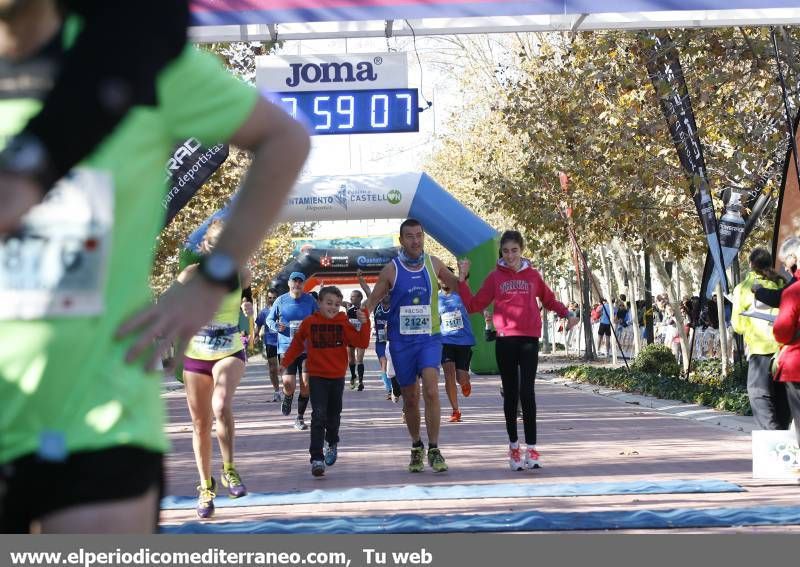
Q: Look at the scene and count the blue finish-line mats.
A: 2